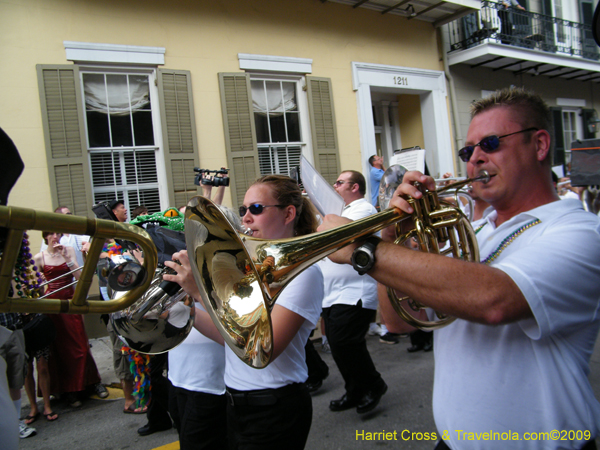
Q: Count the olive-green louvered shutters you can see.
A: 4